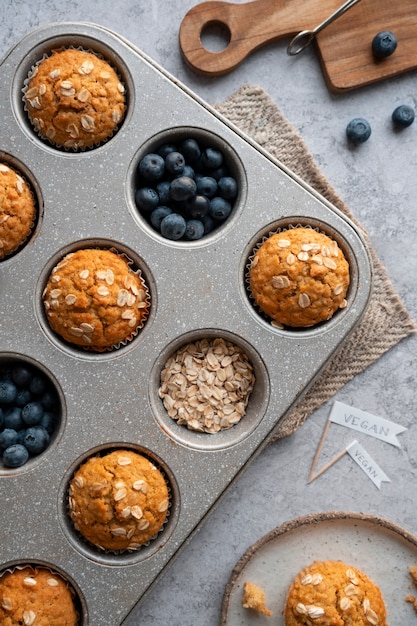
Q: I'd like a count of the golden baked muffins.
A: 7